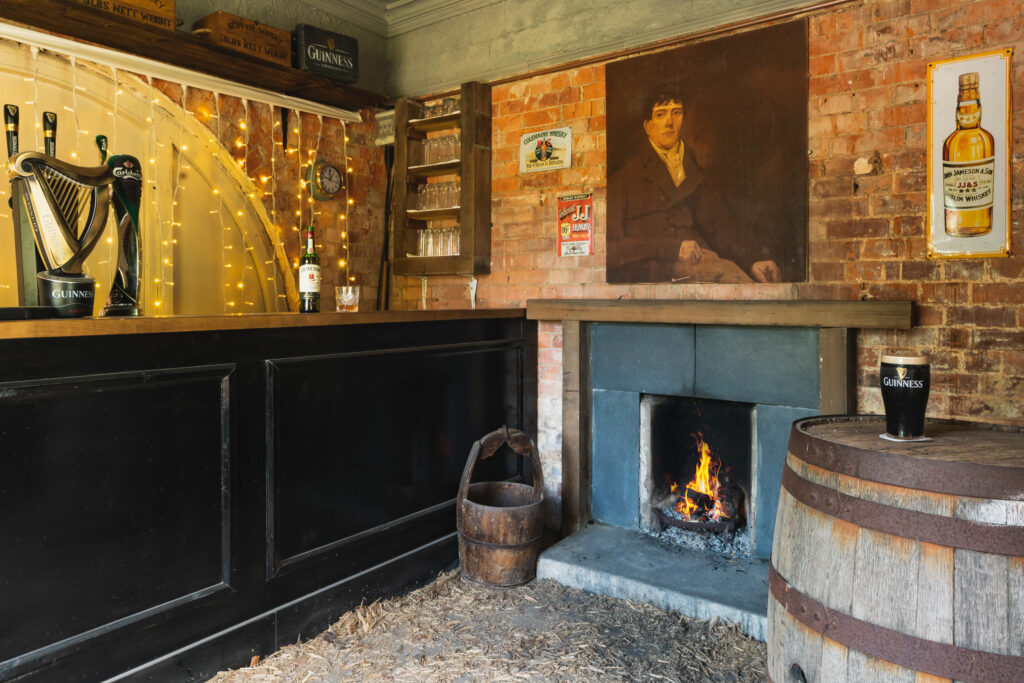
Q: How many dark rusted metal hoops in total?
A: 3